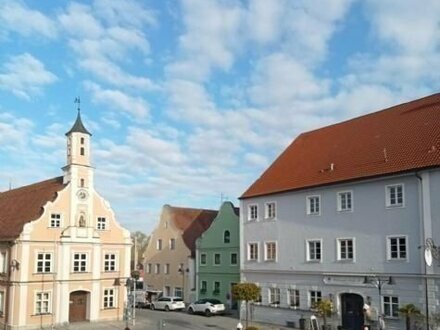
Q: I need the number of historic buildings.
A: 4